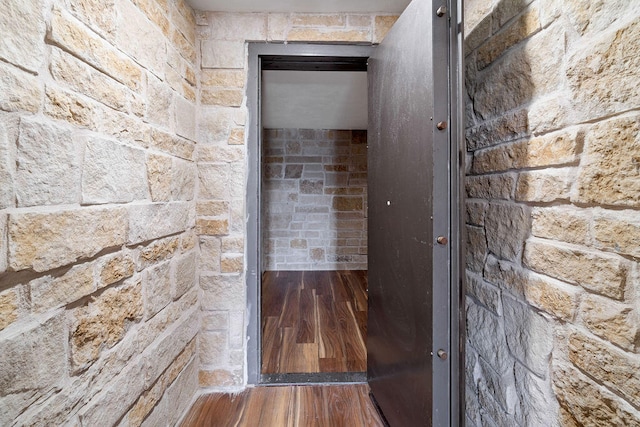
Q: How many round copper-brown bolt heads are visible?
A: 4